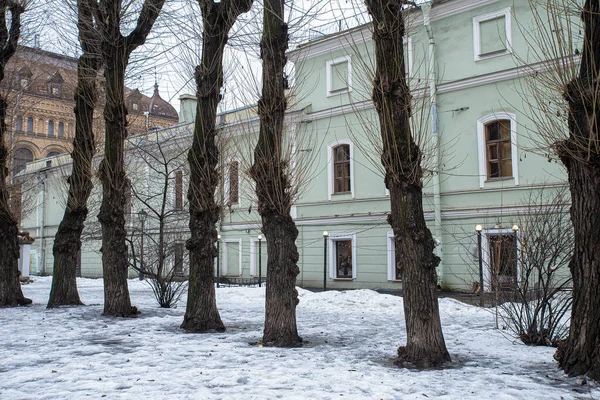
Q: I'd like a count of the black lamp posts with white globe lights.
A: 5